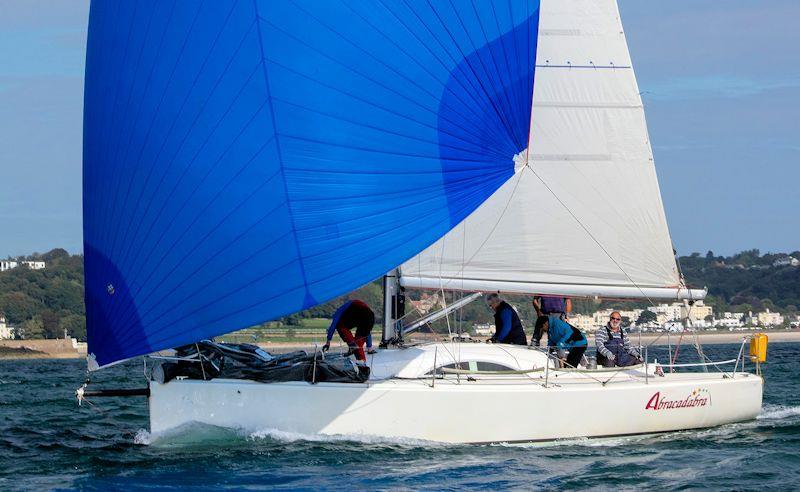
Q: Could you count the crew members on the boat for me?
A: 5